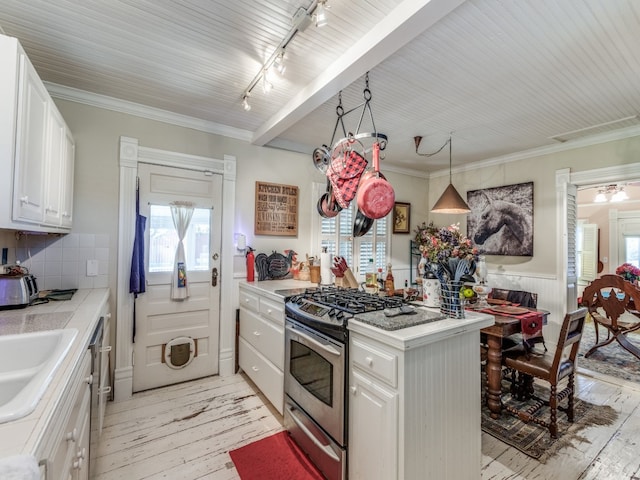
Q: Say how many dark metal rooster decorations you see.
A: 1